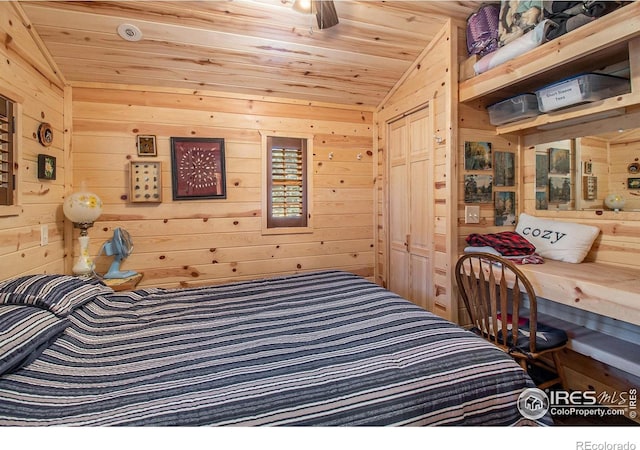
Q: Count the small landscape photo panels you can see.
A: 4